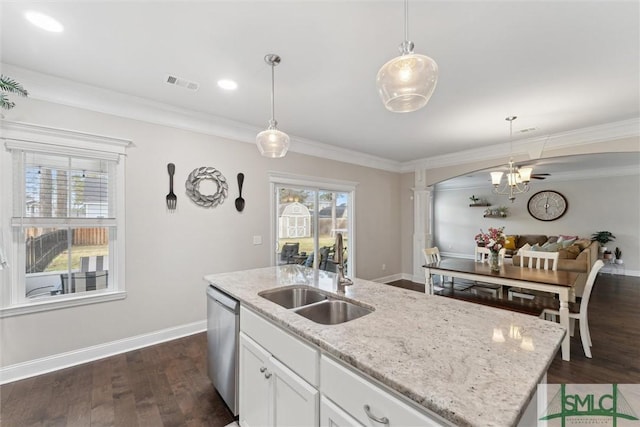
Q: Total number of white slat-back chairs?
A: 4